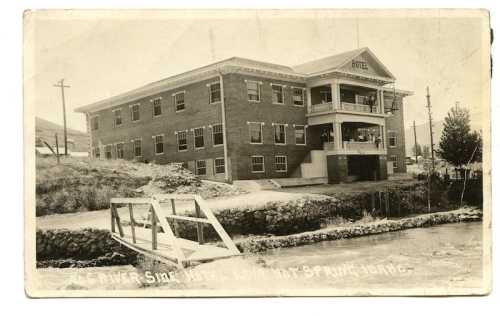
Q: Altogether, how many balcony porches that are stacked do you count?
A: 2